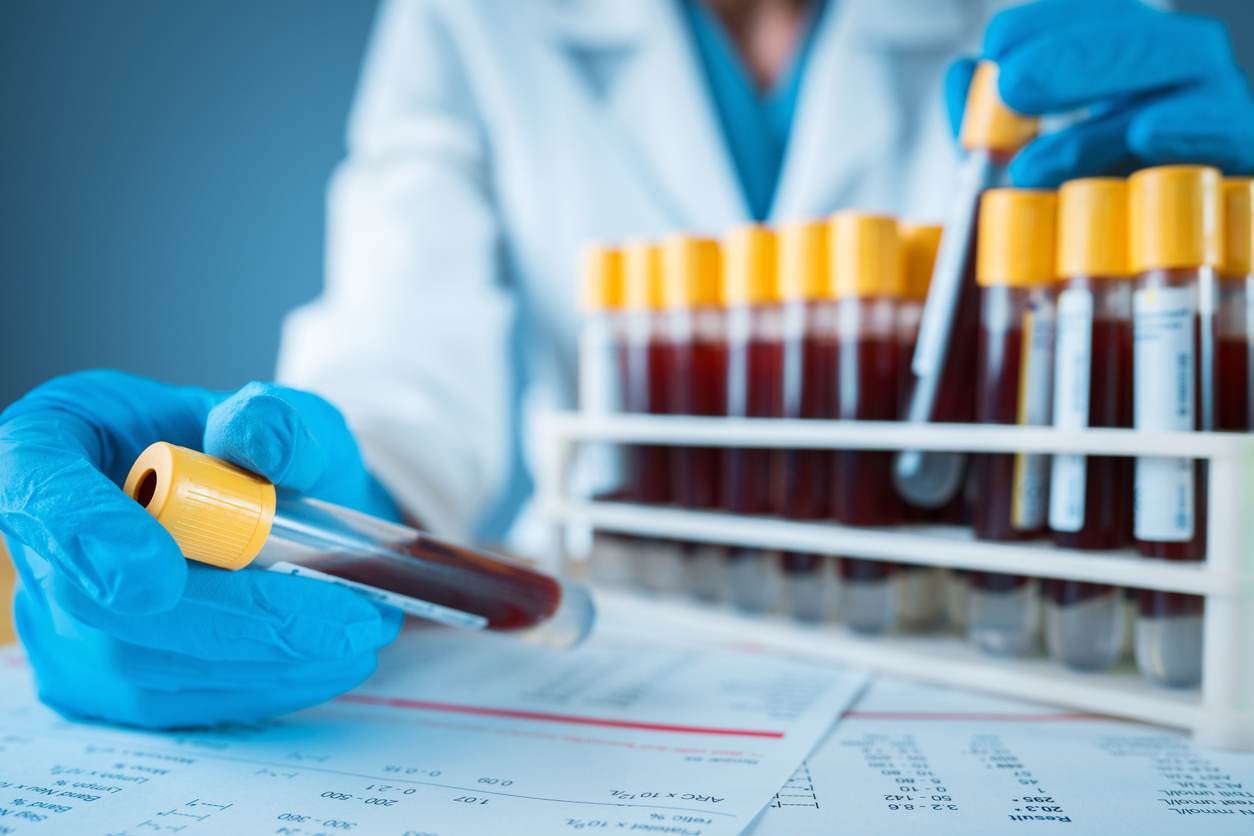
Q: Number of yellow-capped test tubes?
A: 13